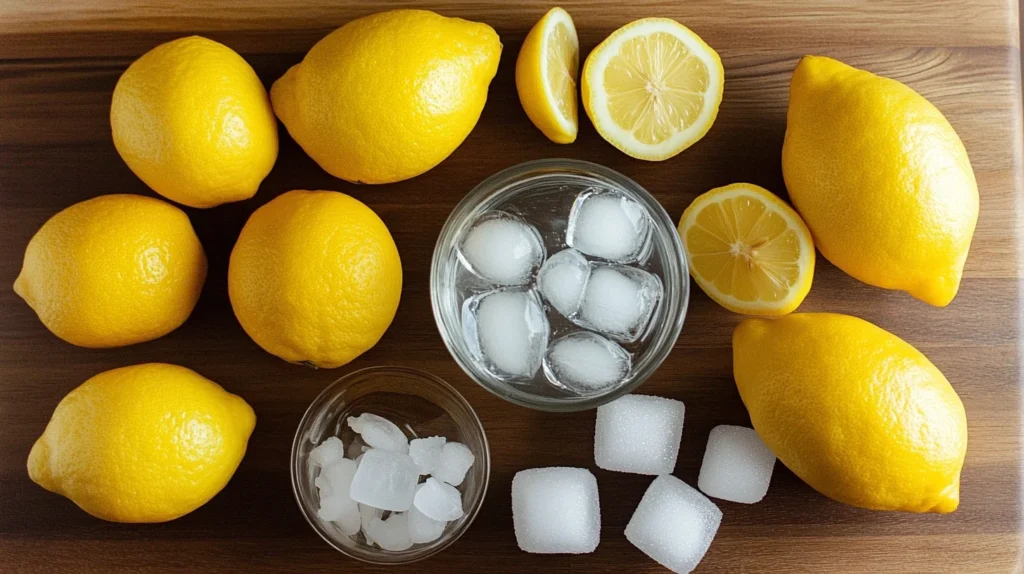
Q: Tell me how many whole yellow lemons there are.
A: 7